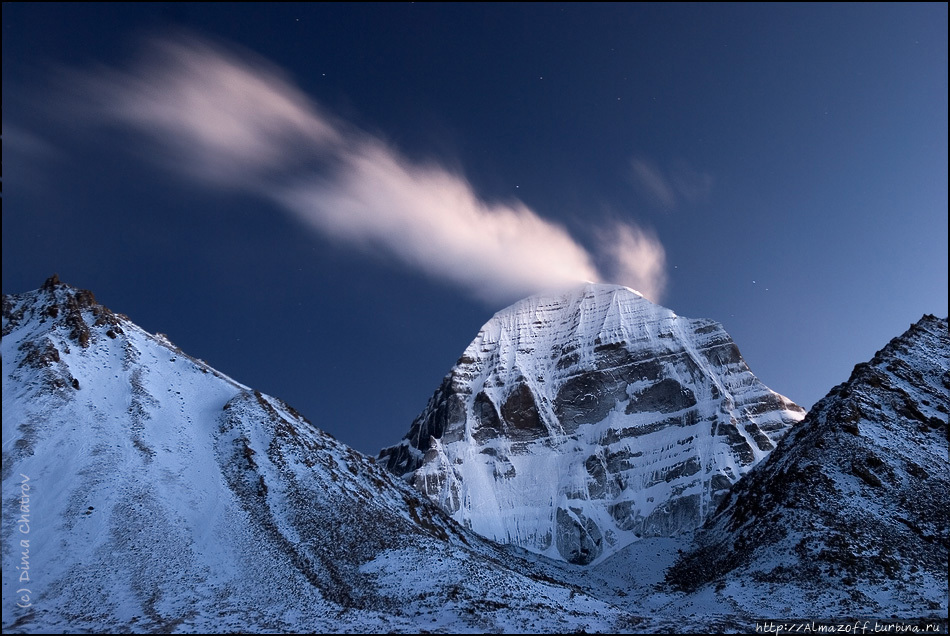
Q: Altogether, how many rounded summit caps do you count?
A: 1